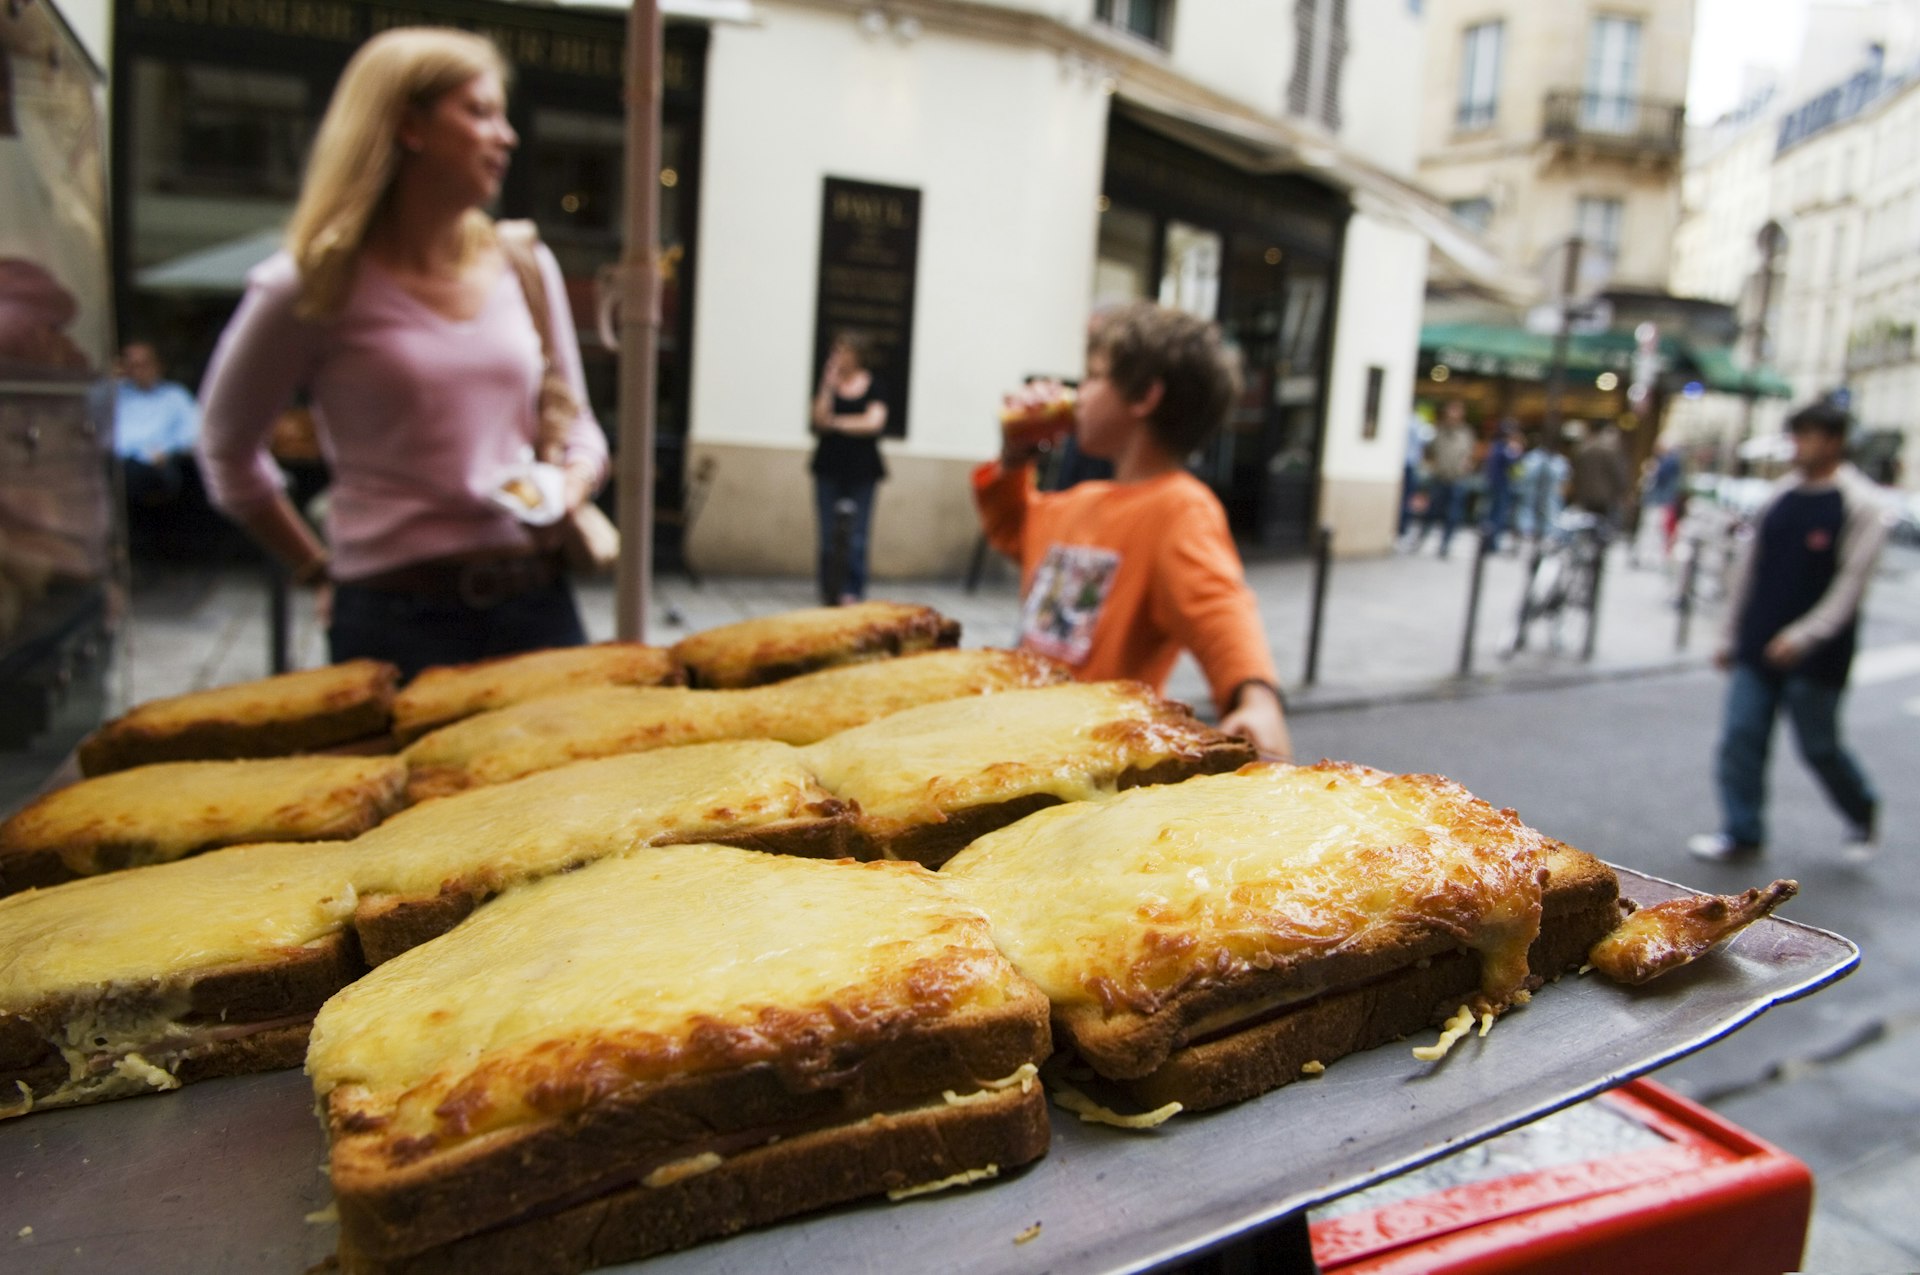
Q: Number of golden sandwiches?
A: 11